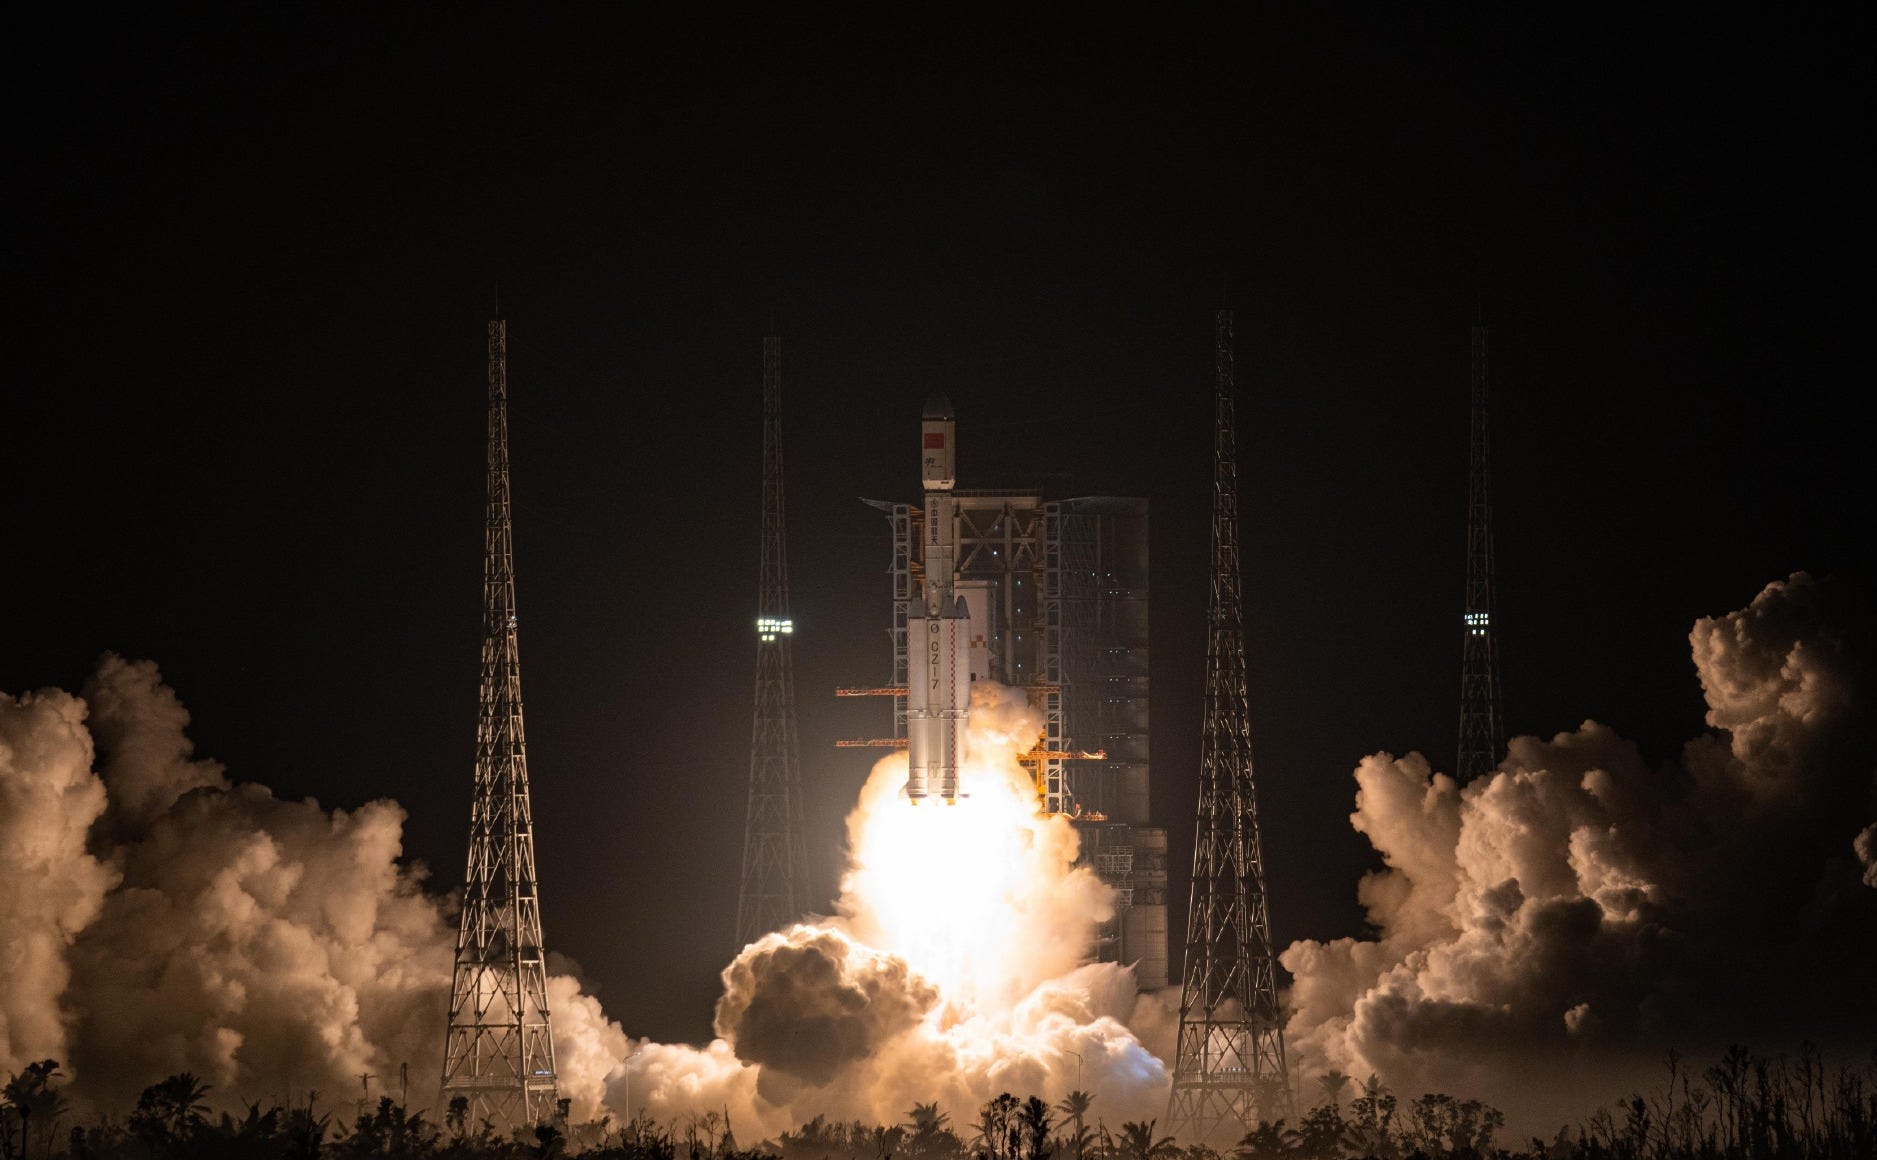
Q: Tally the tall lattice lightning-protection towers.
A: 4